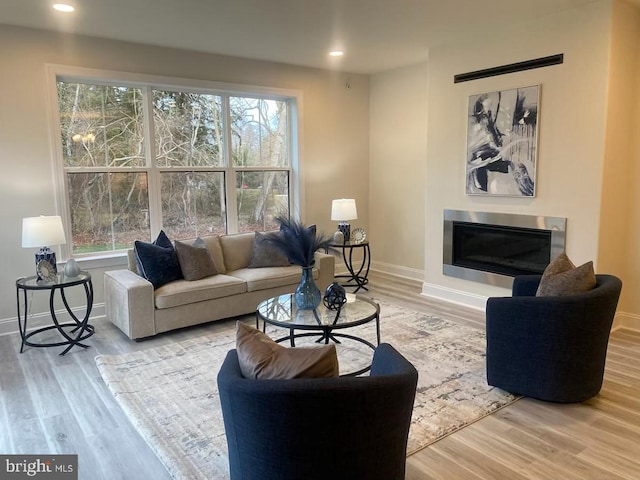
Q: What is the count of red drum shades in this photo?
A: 0